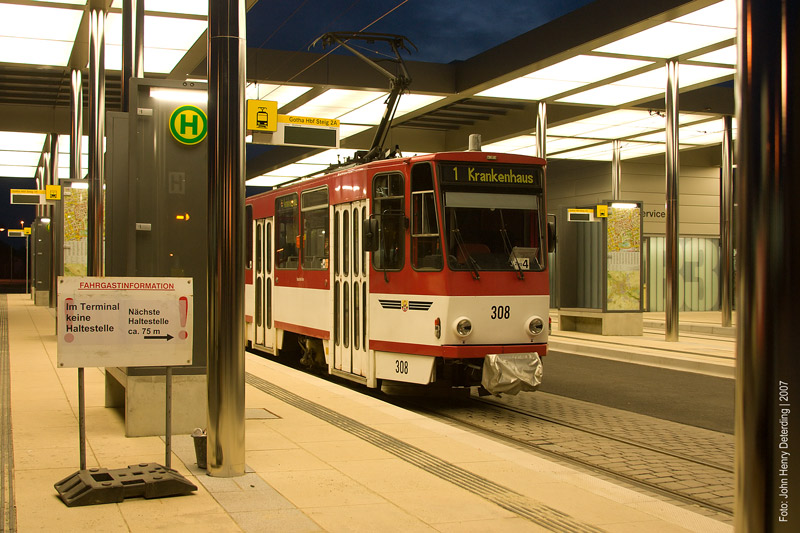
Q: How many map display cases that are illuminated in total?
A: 2